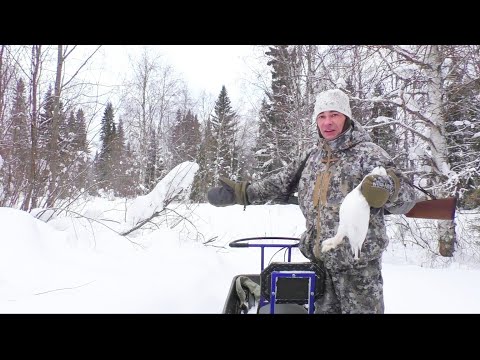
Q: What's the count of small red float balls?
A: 0